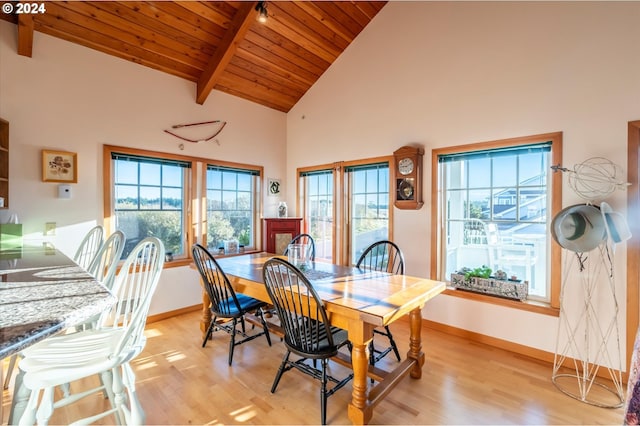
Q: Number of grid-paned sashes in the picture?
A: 5